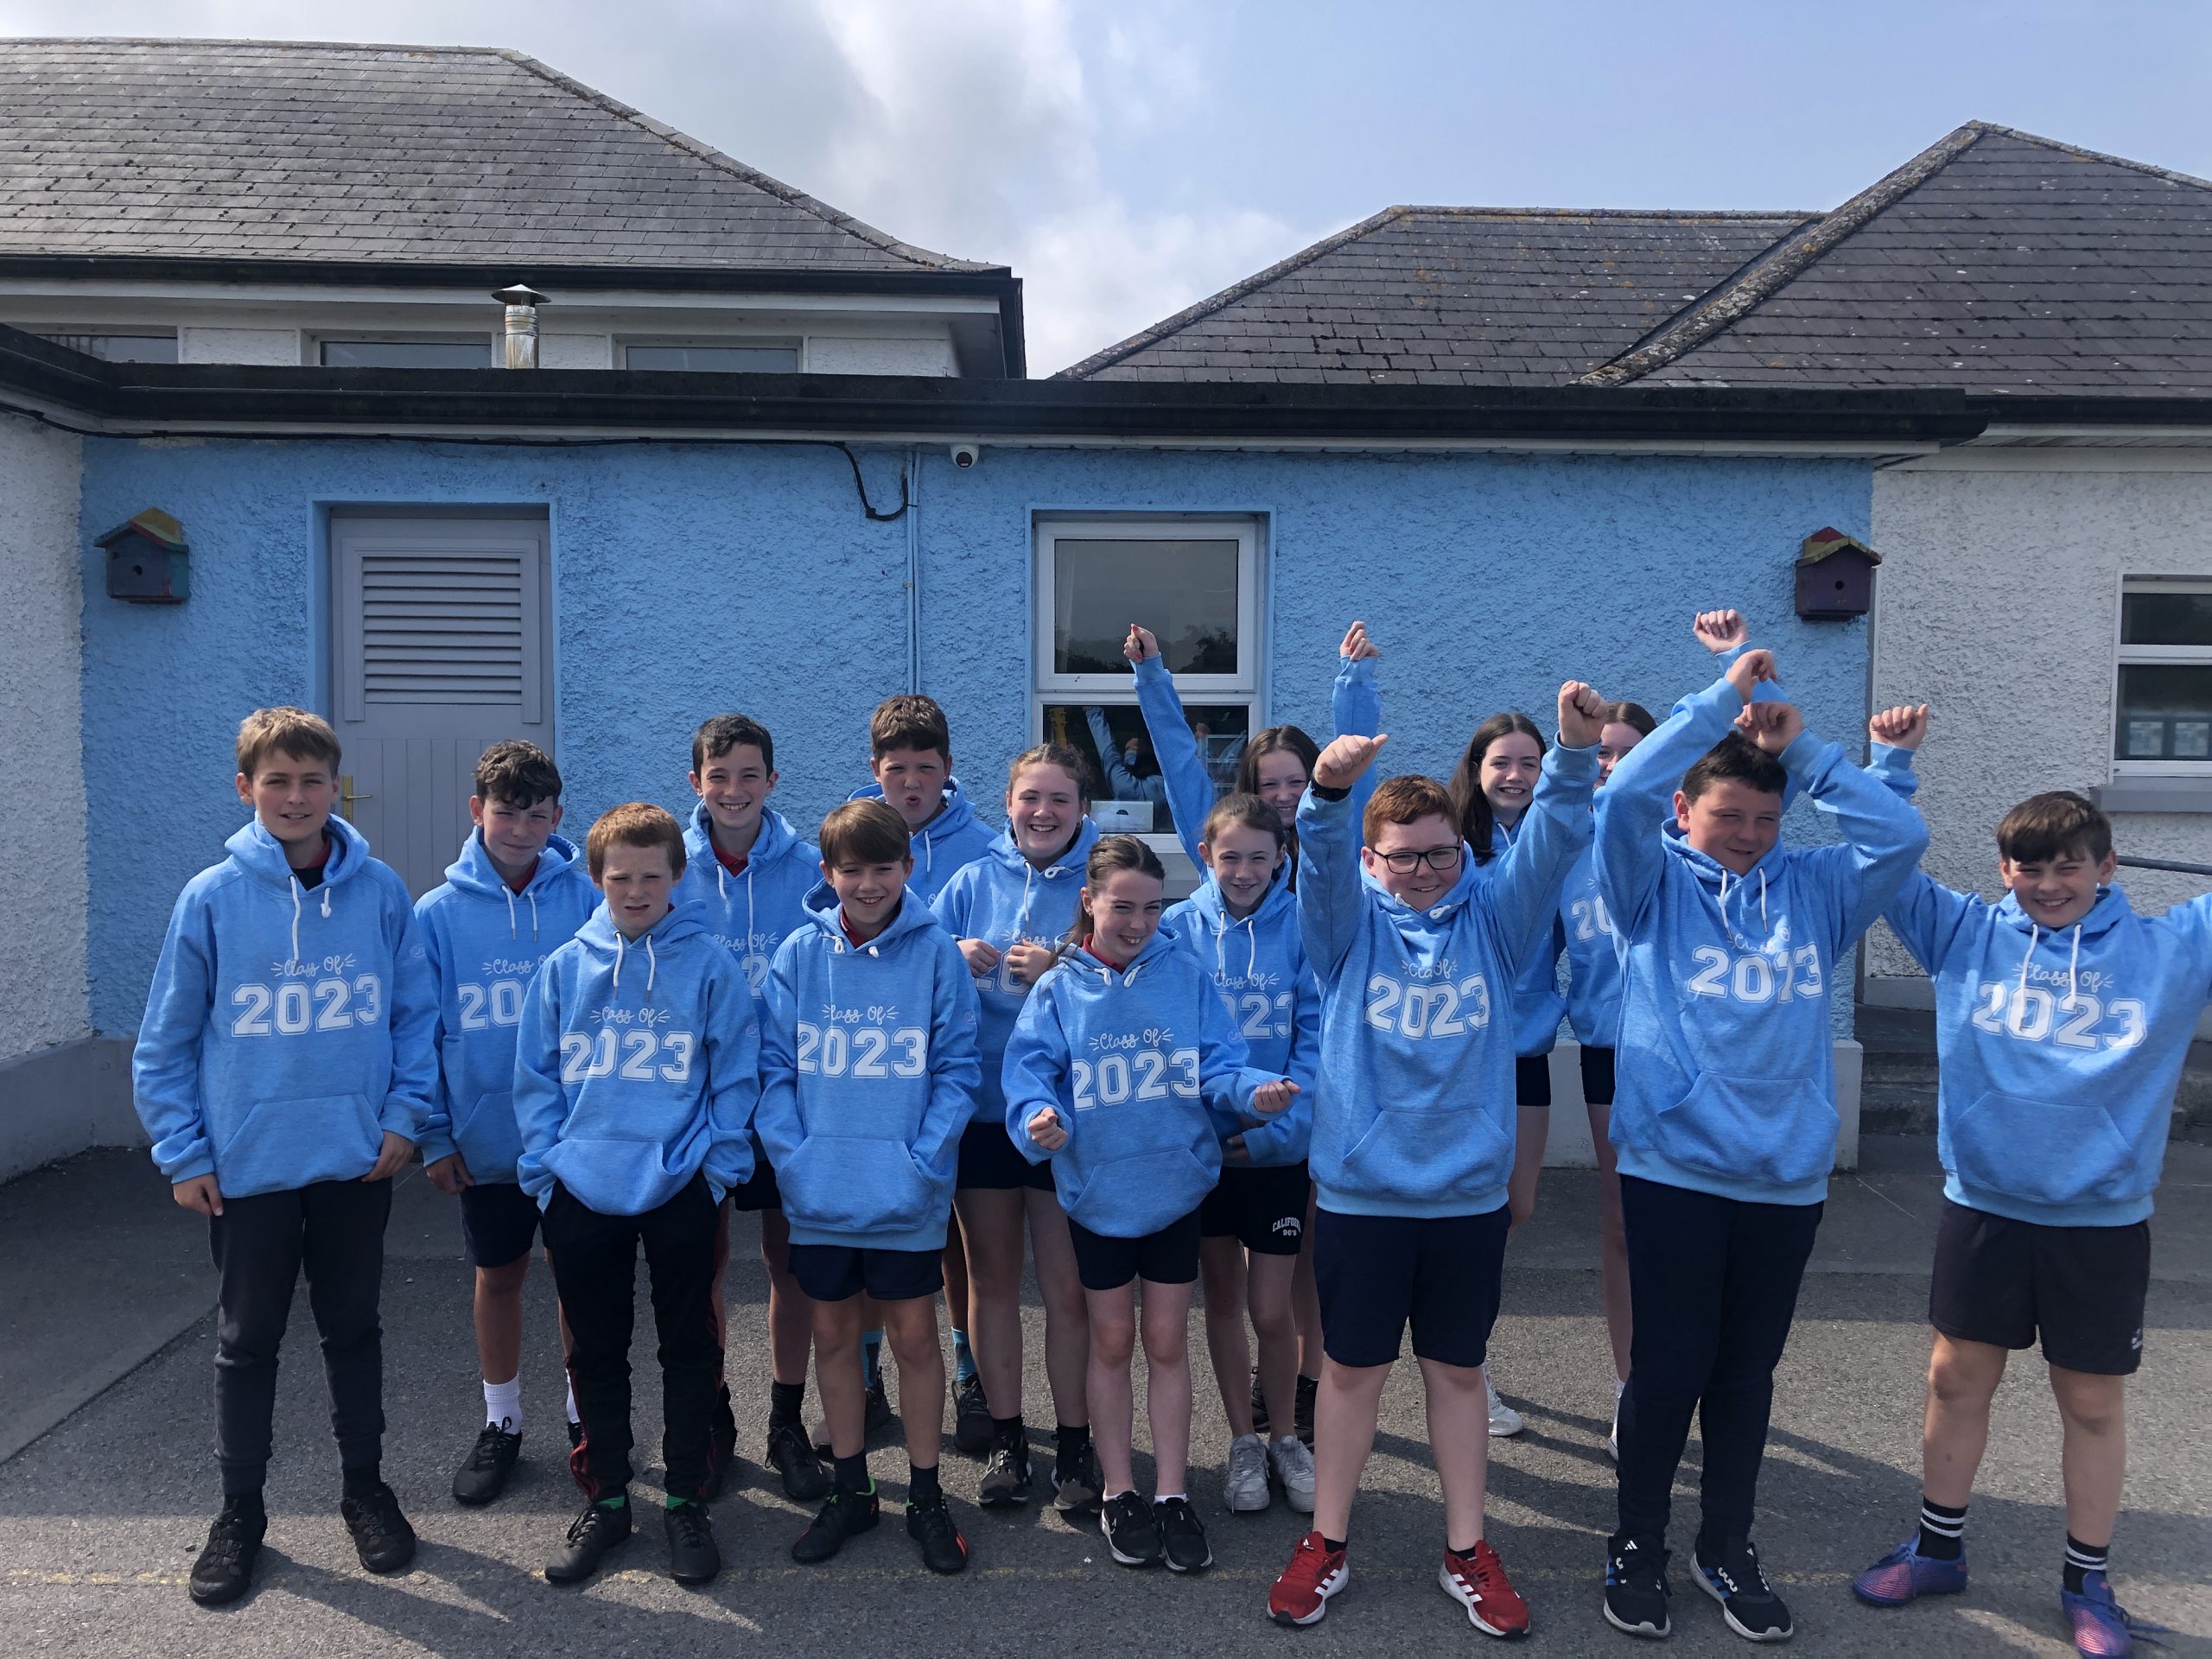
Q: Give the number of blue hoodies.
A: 15